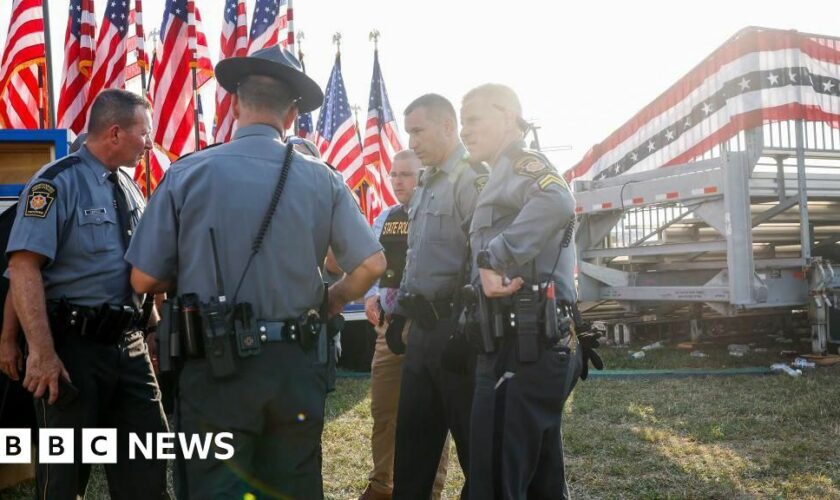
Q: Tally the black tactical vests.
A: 1